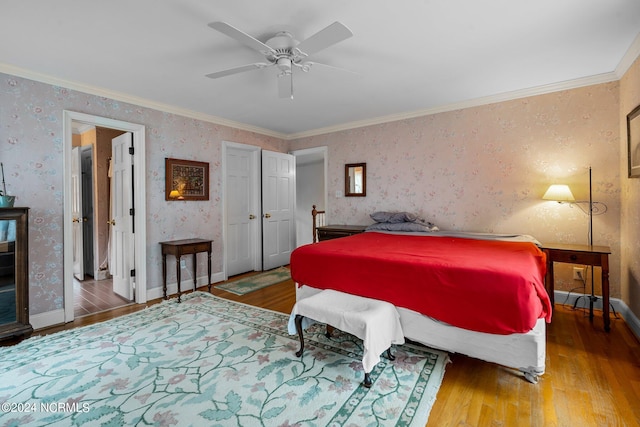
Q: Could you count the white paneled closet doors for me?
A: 2